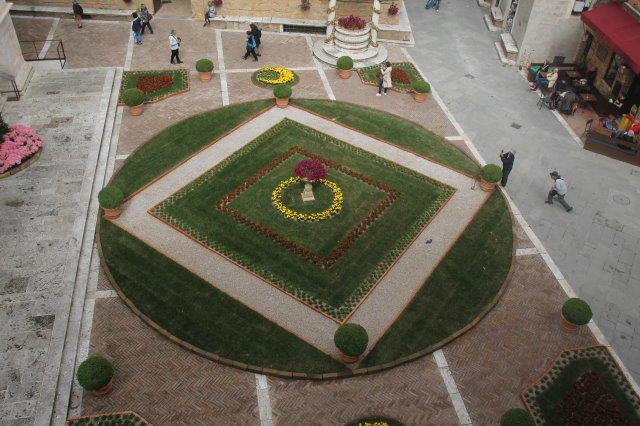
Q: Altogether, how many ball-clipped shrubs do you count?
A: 11